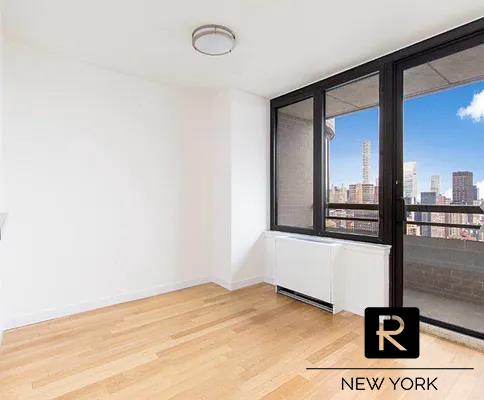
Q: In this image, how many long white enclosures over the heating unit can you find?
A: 1